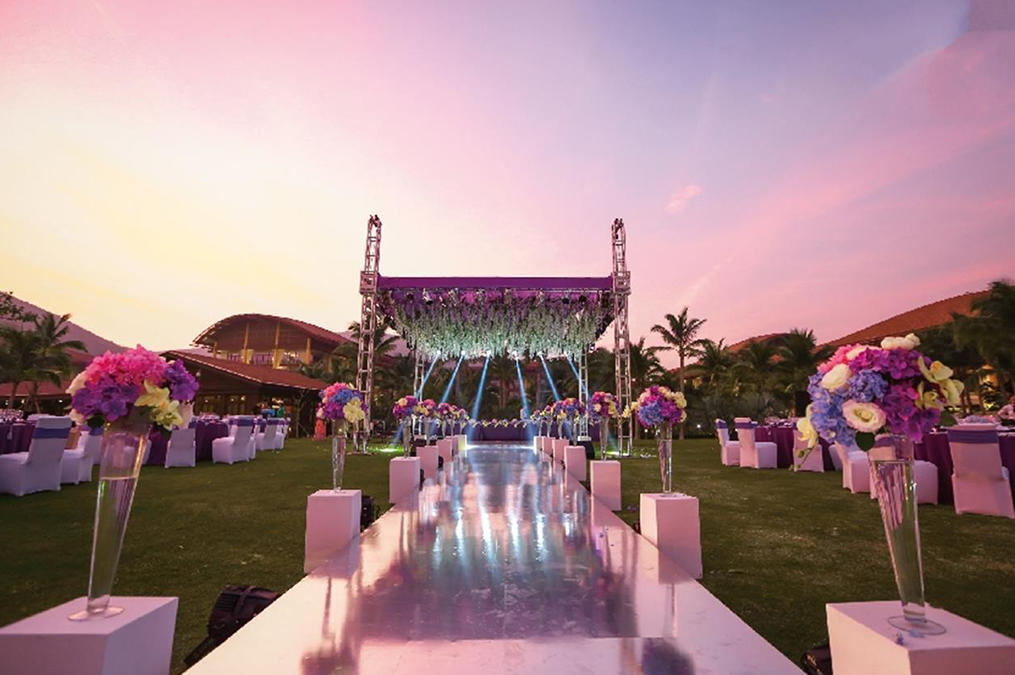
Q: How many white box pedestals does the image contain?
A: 14